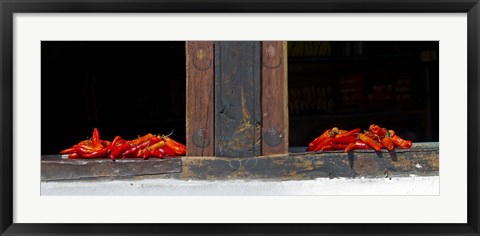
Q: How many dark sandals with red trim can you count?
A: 0